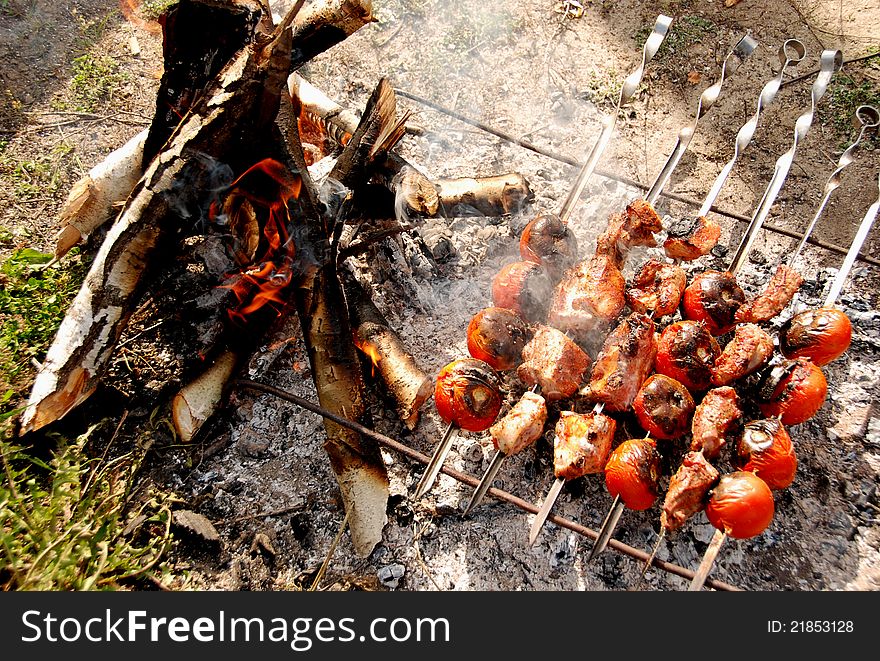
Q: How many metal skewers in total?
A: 6